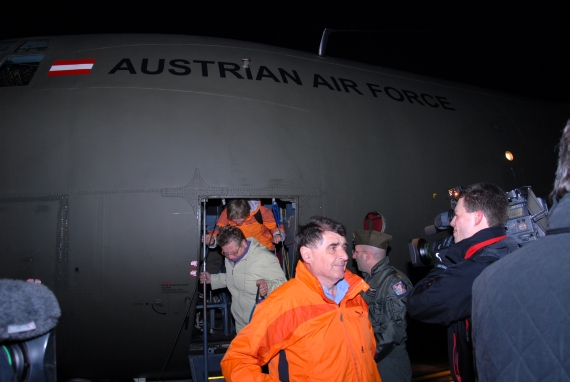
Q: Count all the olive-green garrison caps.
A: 1